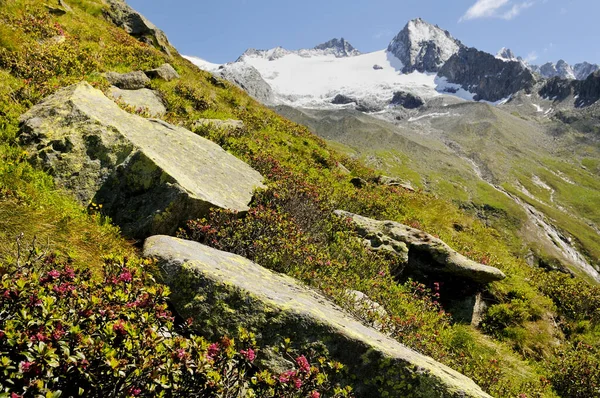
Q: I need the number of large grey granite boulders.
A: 3